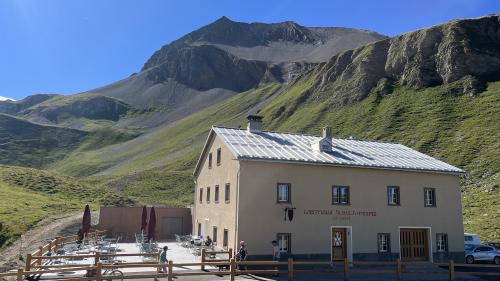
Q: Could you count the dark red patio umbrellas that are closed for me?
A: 3